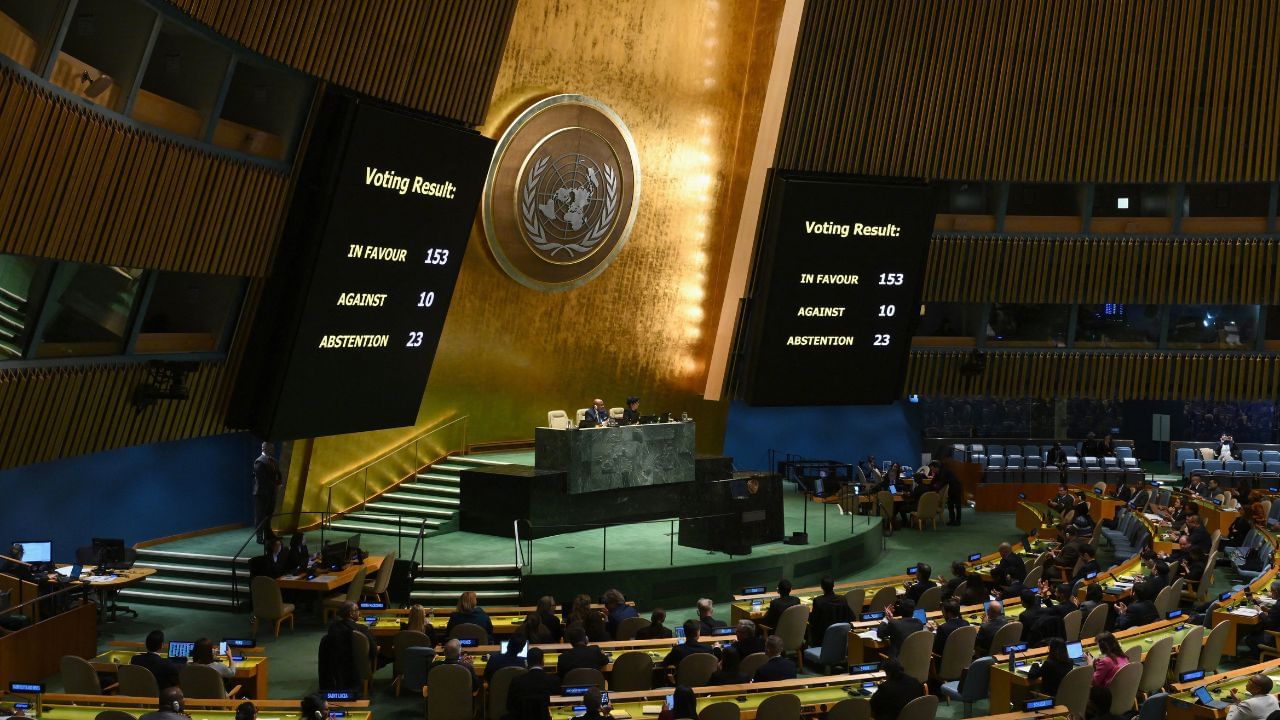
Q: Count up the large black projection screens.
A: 2